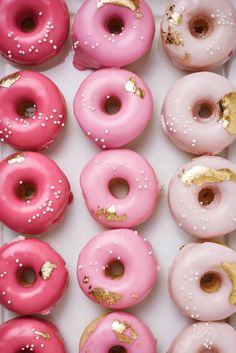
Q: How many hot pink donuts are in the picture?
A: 5